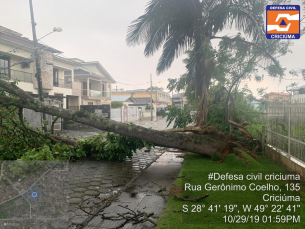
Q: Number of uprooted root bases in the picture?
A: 1